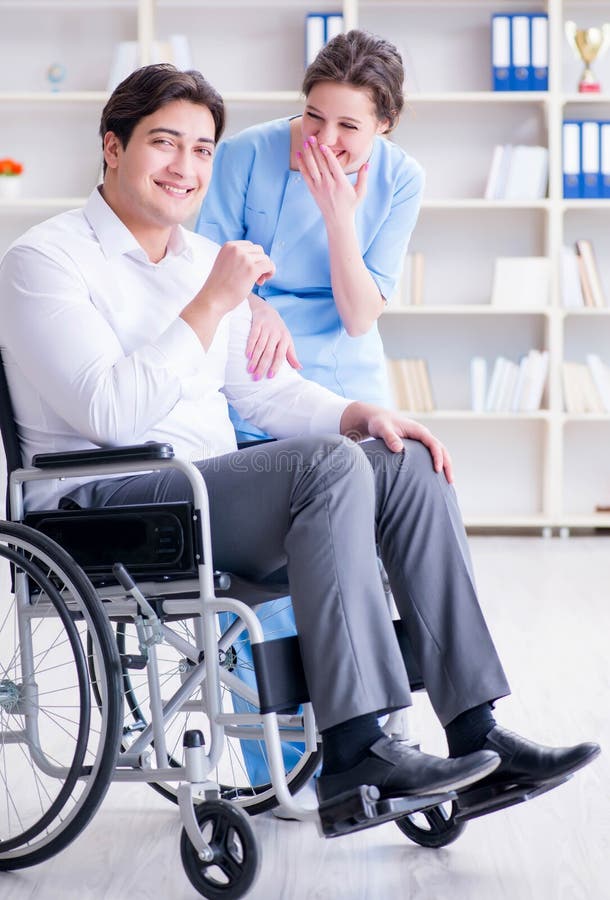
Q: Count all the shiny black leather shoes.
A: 2